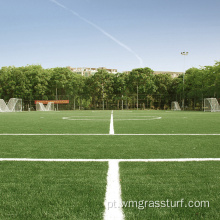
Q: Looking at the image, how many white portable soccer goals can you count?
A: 6